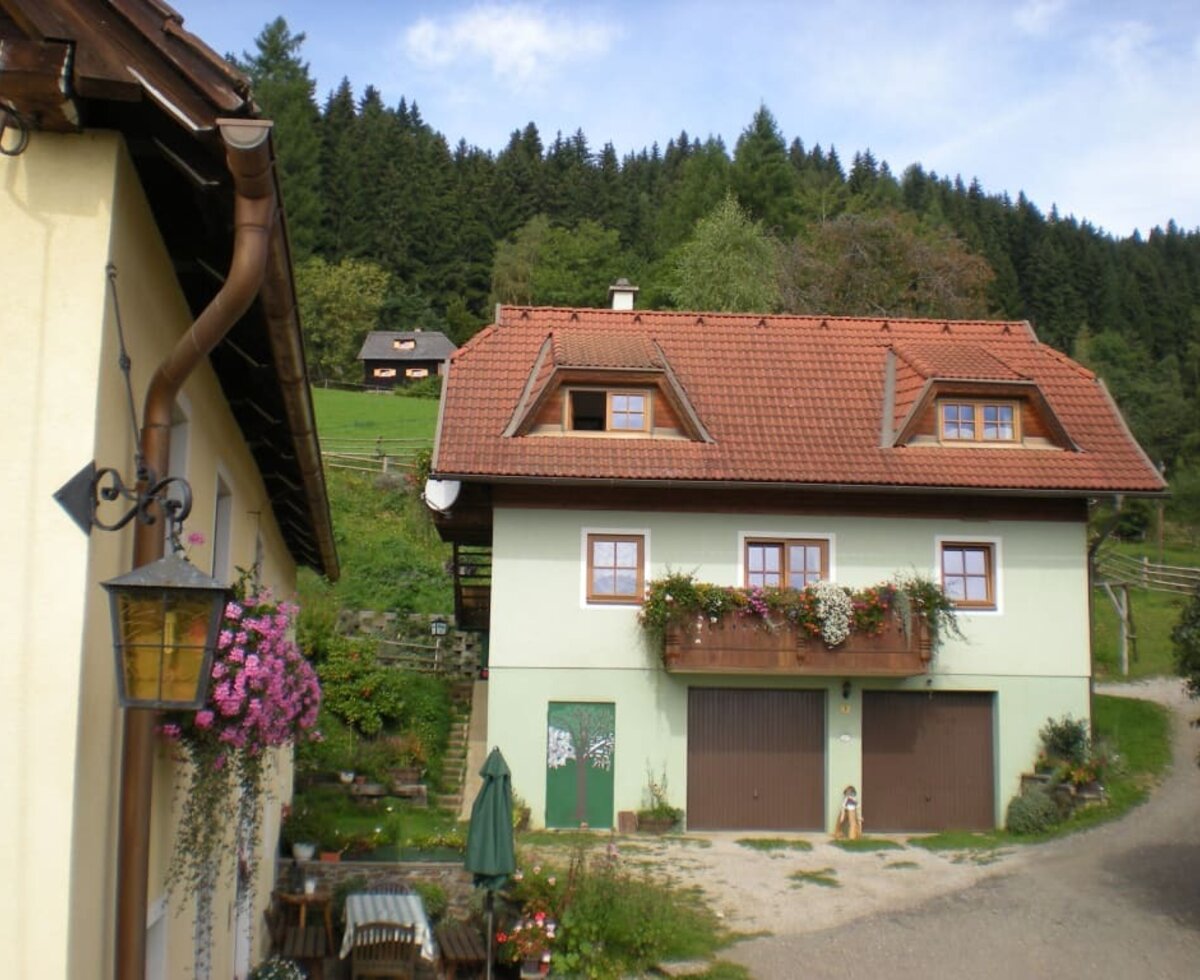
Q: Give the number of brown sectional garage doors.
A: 2